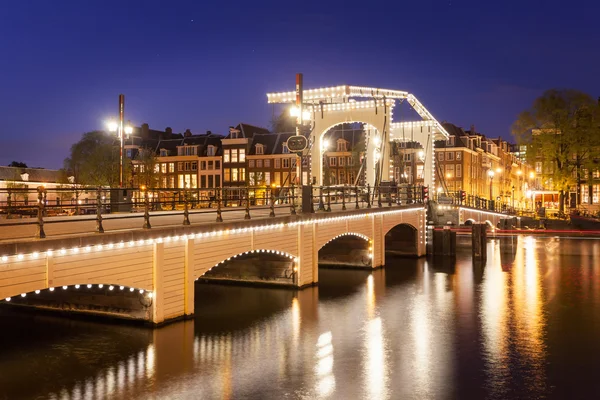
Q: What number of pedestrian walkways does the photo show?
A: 1